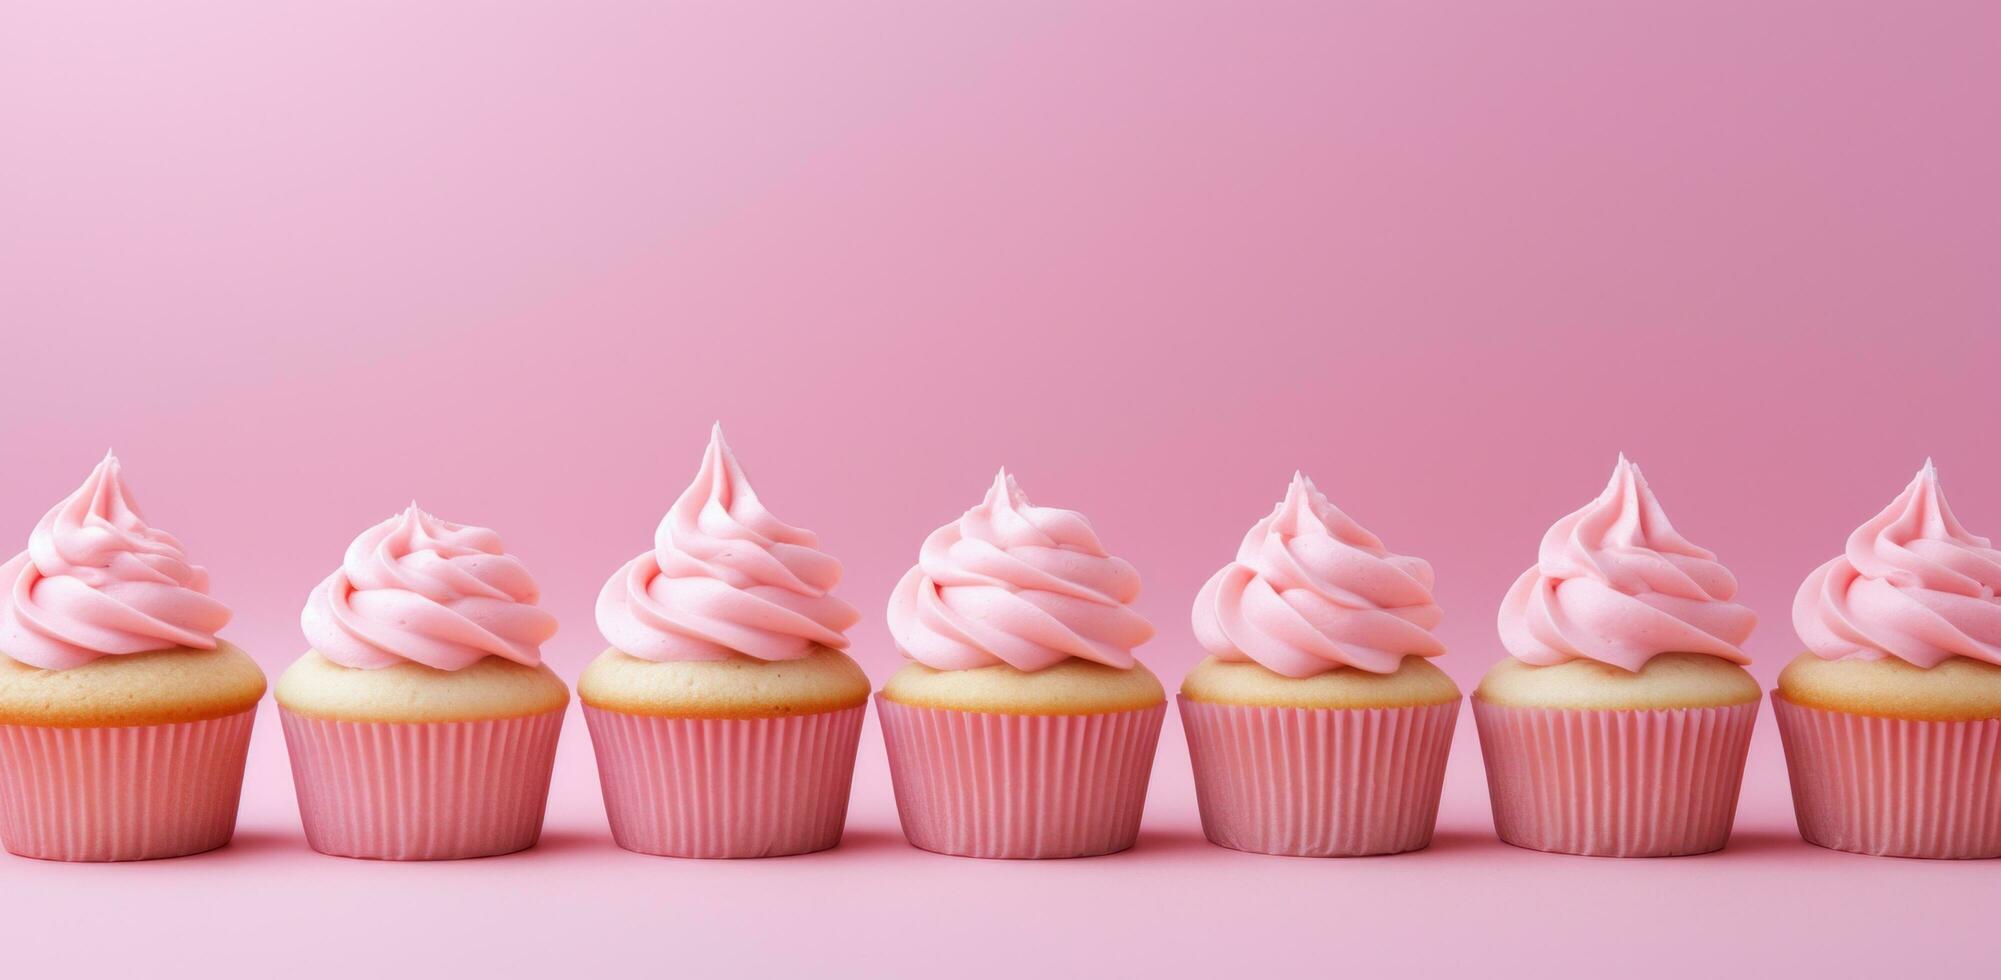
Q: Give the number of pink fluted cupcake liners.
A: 7